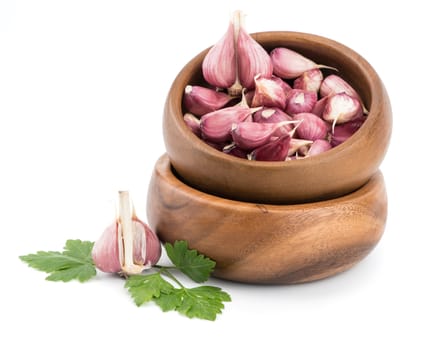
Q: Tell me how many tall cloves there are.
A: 2